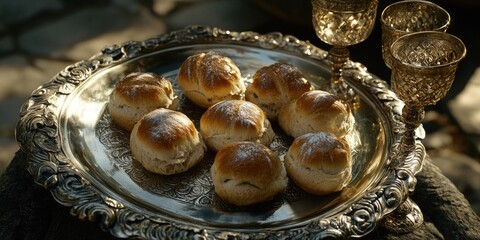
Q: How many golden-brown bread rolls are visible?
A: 8